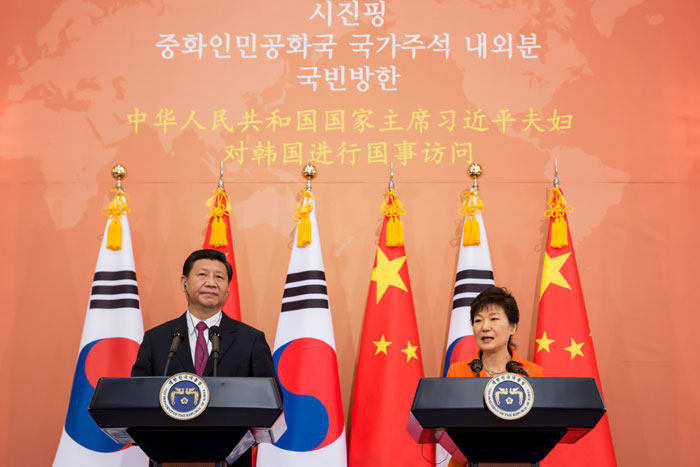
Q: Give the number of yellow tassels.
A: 6